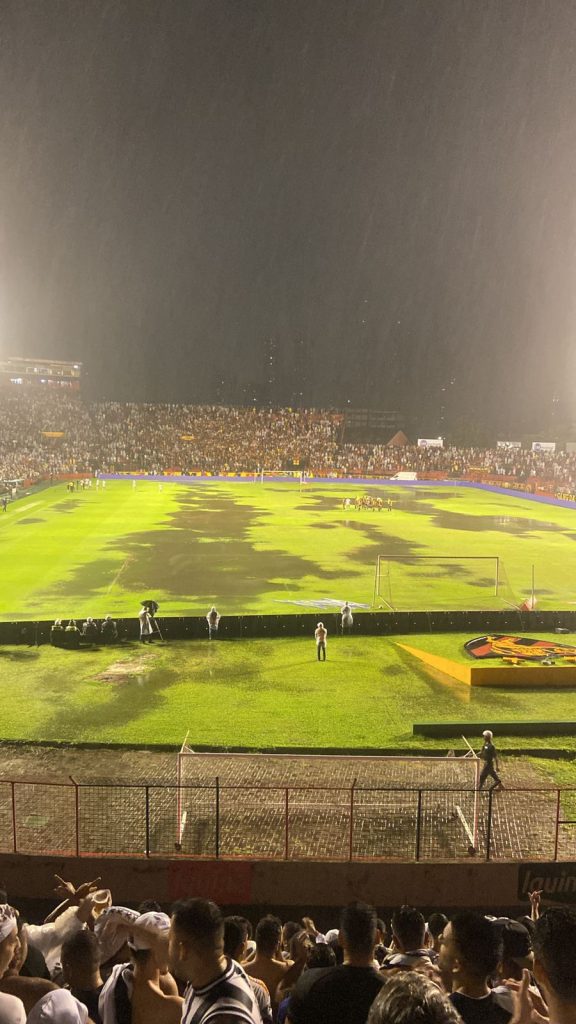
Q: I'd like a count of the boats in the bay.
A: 0